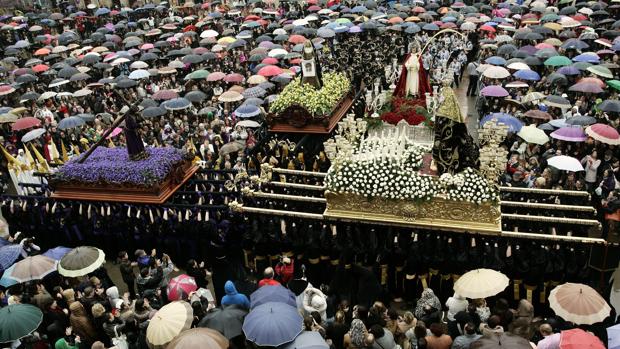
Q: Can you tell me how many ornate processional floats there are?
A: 4